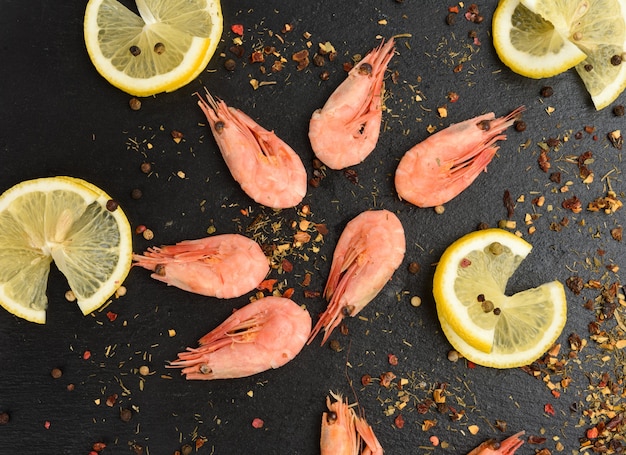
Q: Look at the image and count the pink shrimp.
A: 8